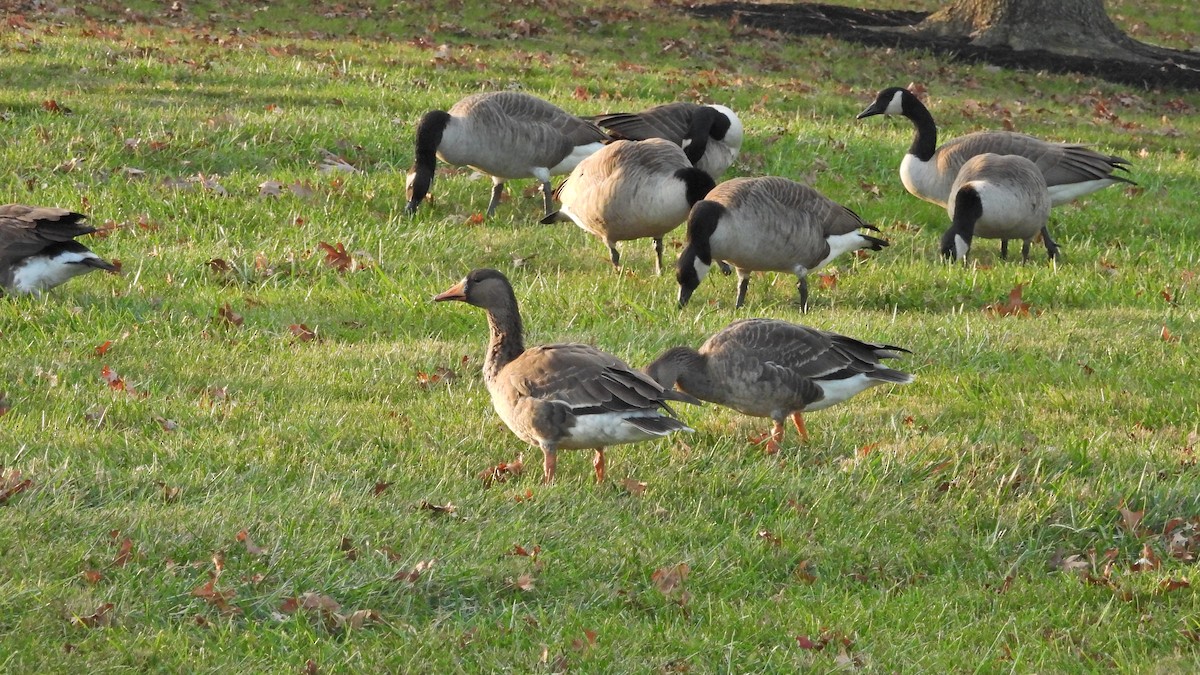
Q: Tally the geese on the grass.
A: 9